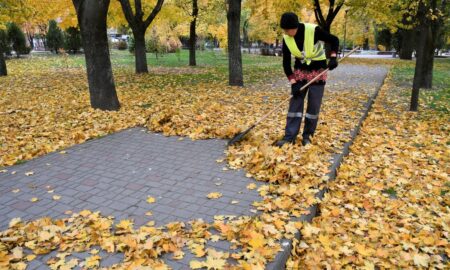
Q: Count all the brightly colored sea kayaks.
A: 0